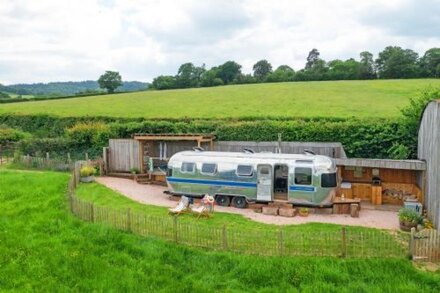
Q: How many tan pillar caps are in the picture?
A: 0